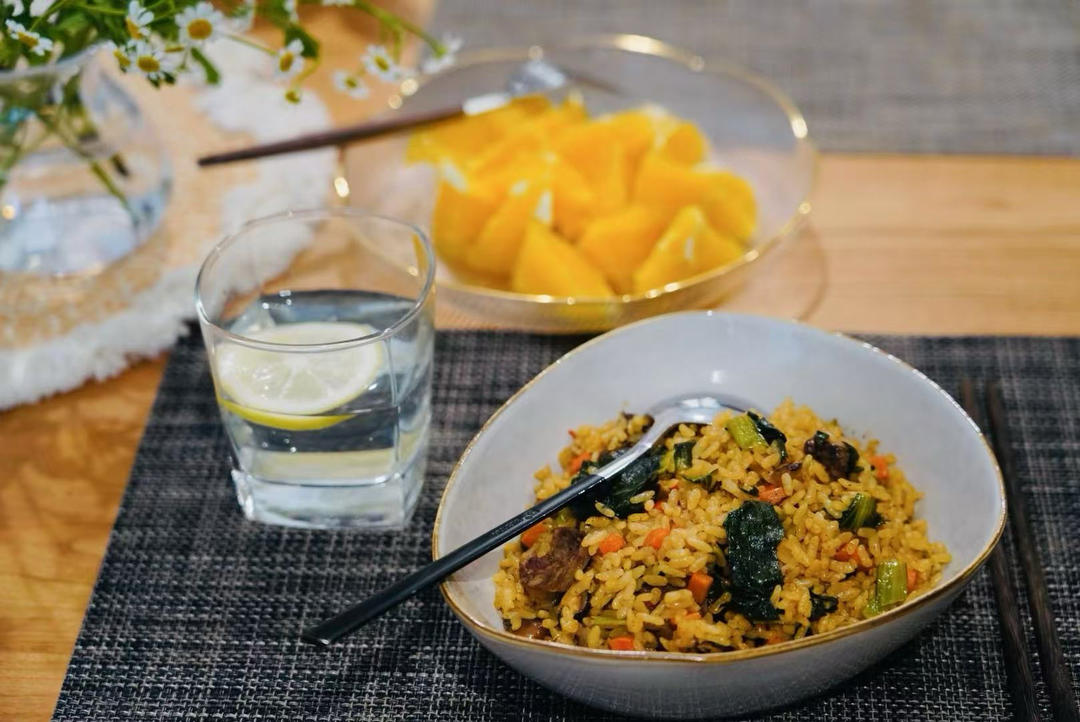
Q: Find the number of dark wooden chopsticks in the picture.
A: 2